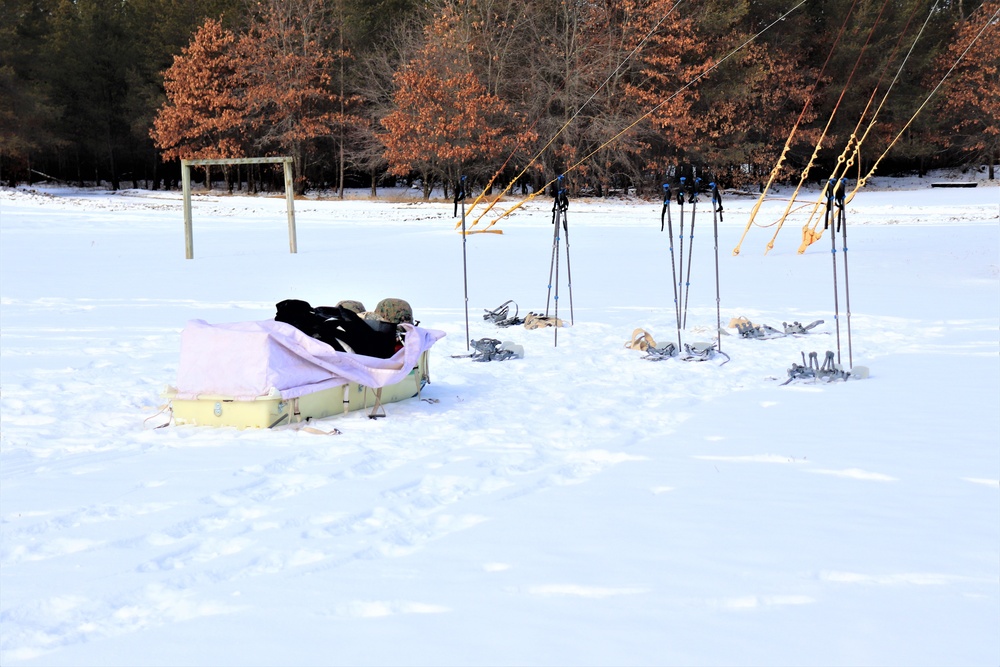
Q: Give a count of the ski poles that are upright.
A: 10